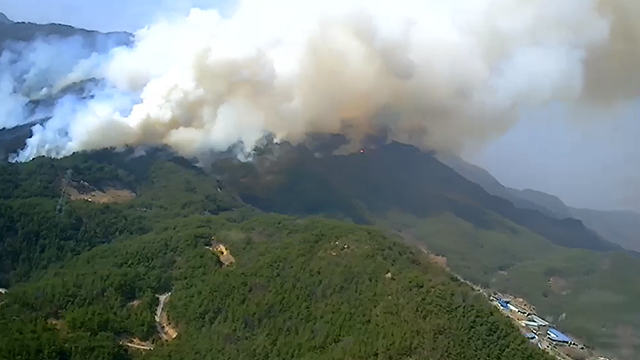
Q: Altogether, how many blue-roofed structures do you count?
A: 3